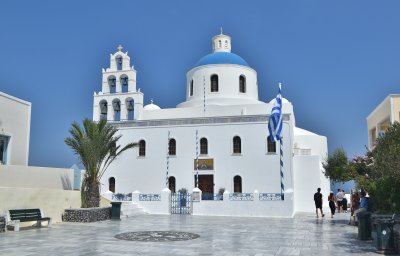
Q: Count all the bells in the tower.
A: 6